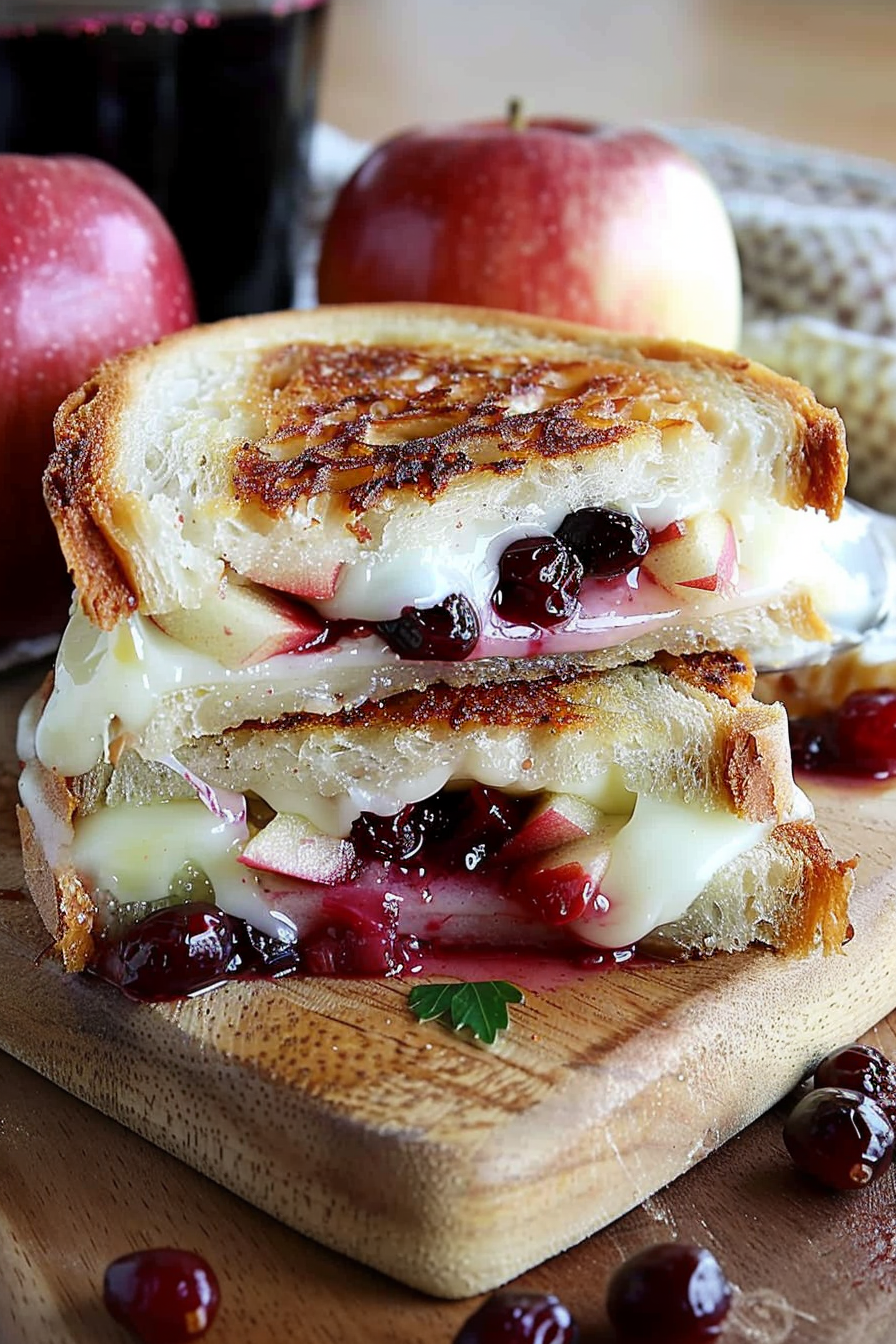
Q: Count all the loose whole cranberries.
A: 5